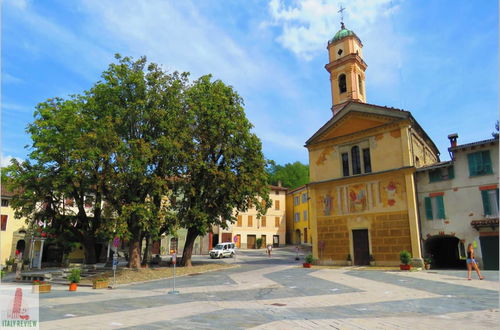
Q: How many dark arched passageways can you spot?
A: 1